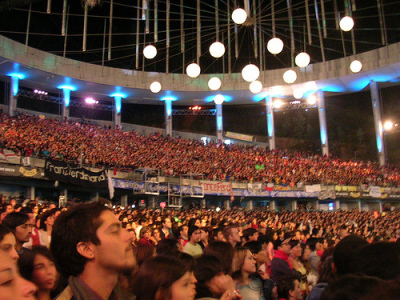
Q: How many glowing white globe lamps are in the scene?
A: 15